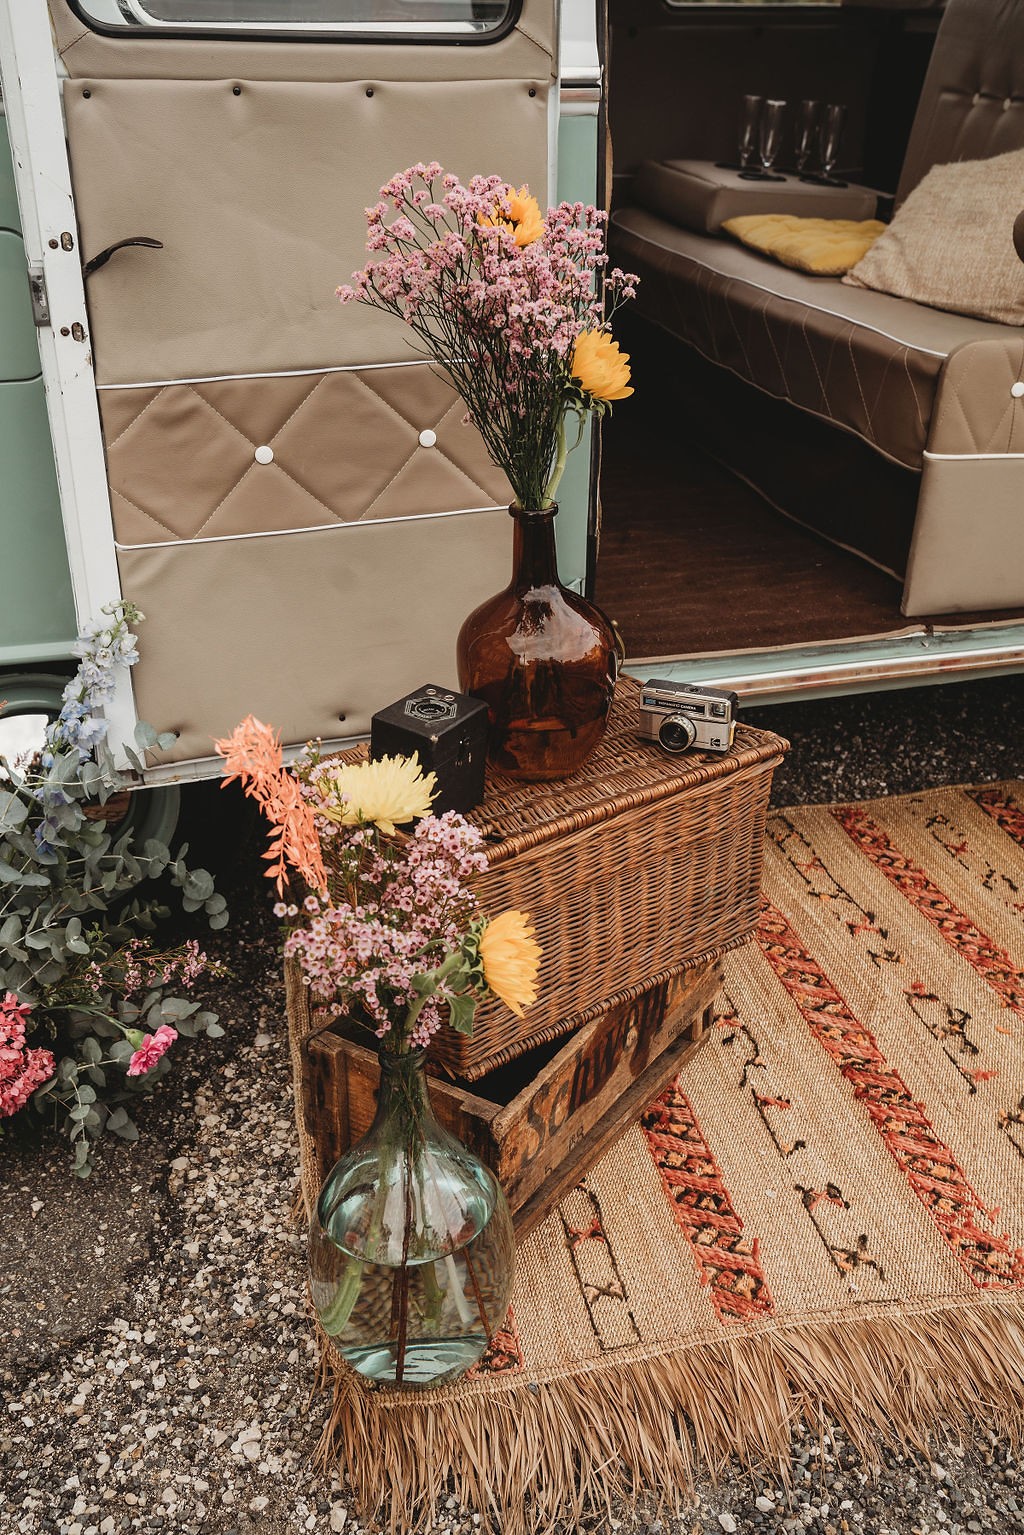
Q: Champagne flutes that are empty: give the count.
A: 4